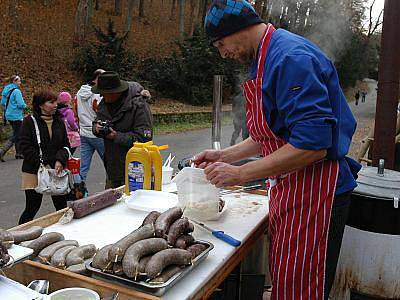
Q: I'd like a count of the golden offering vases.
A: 0